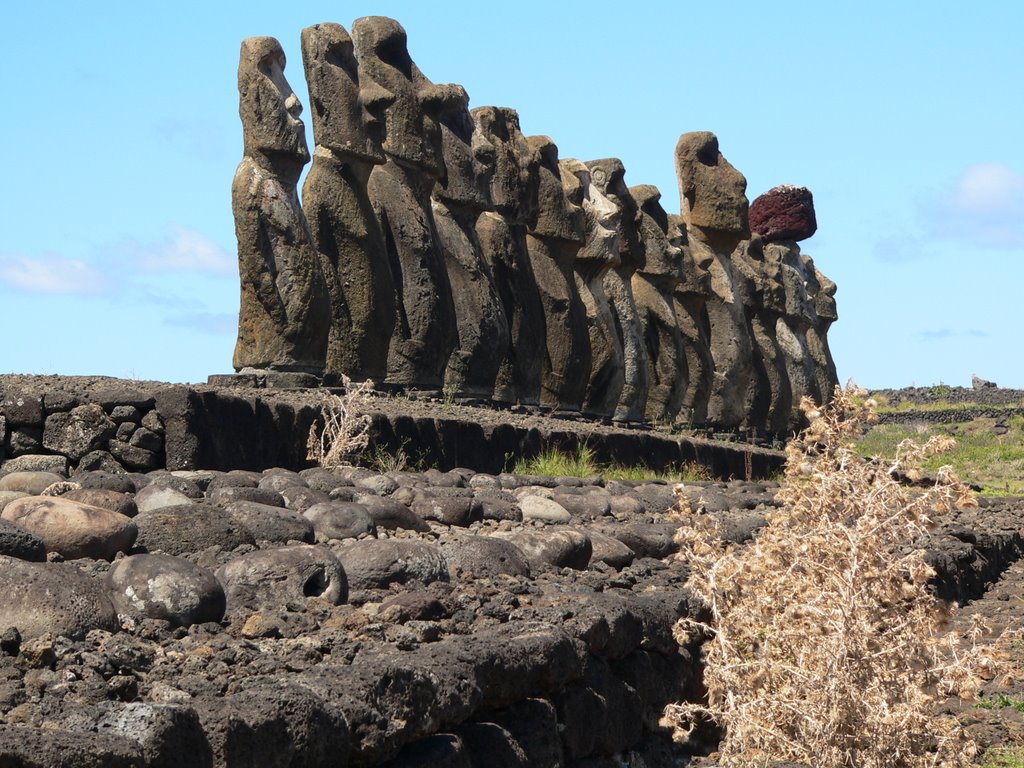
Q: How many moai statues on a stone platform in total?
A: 15